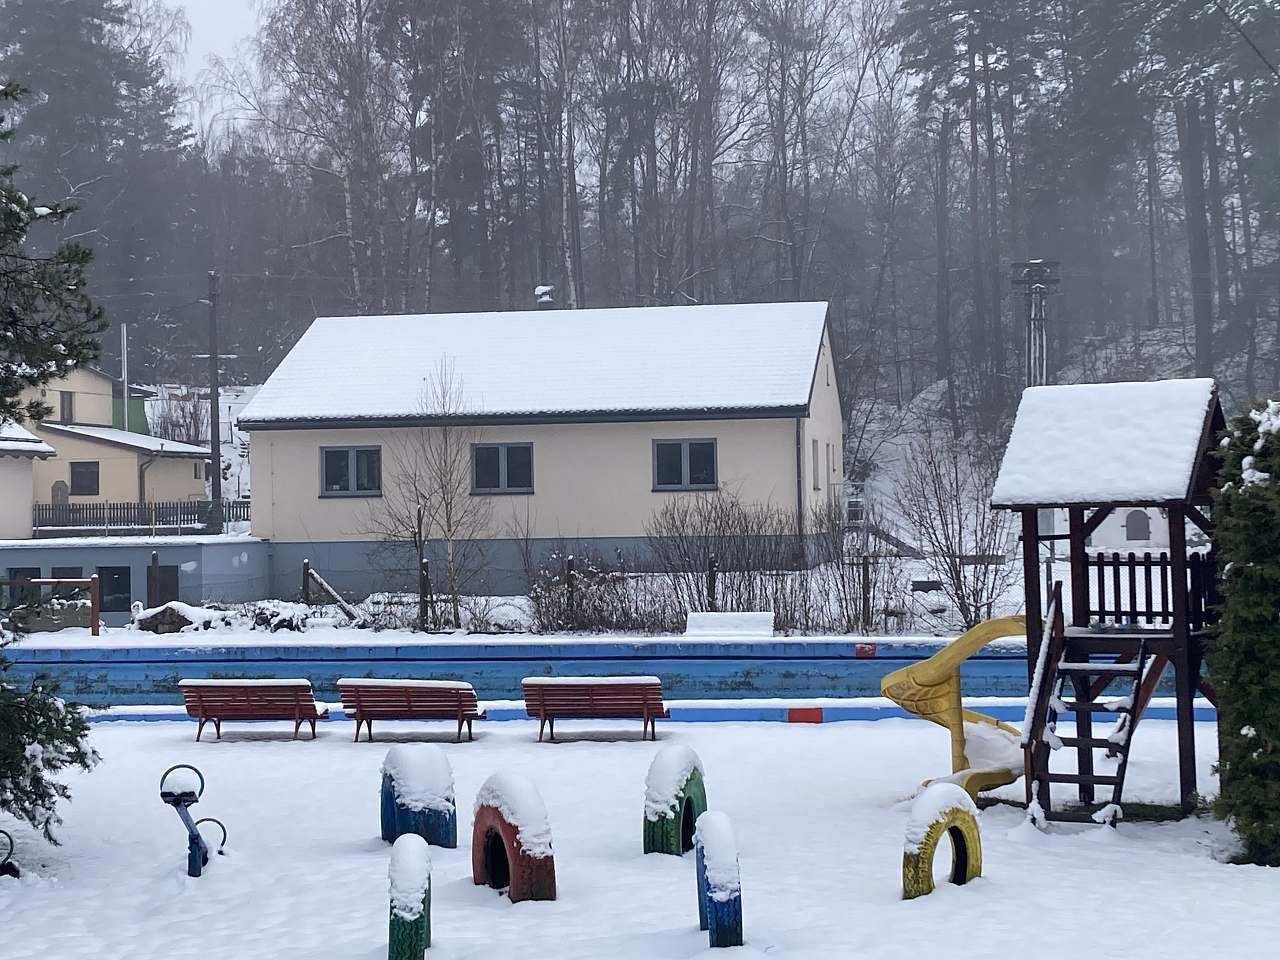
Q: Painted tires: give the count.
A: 6